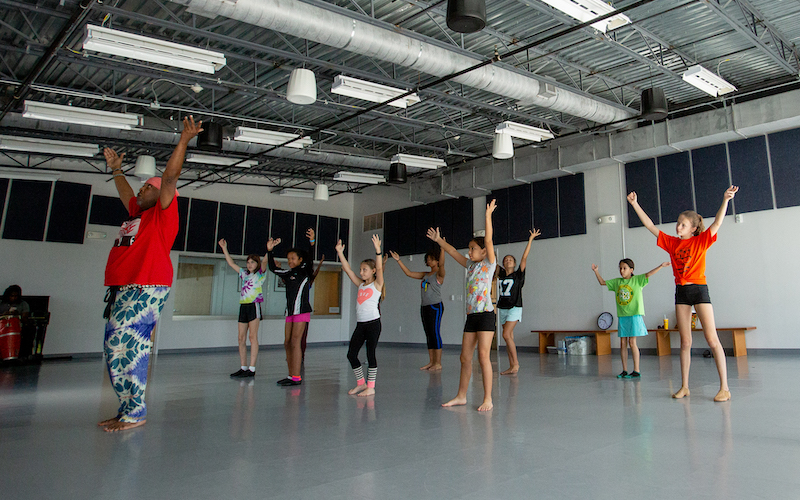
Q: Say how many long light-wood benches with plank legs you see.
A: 2